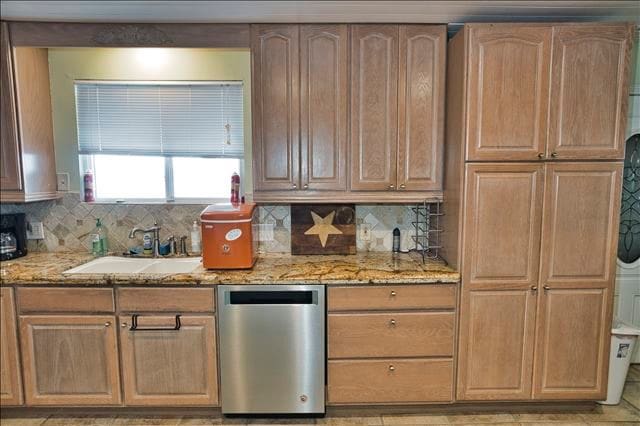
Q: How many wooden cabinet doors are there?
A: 12